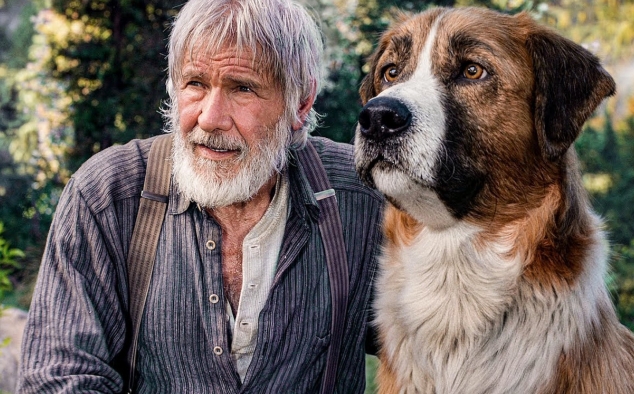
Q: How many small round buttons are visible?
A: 3